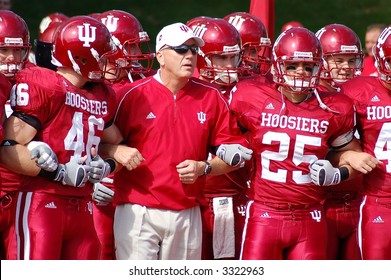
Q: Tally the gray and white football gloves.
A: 6